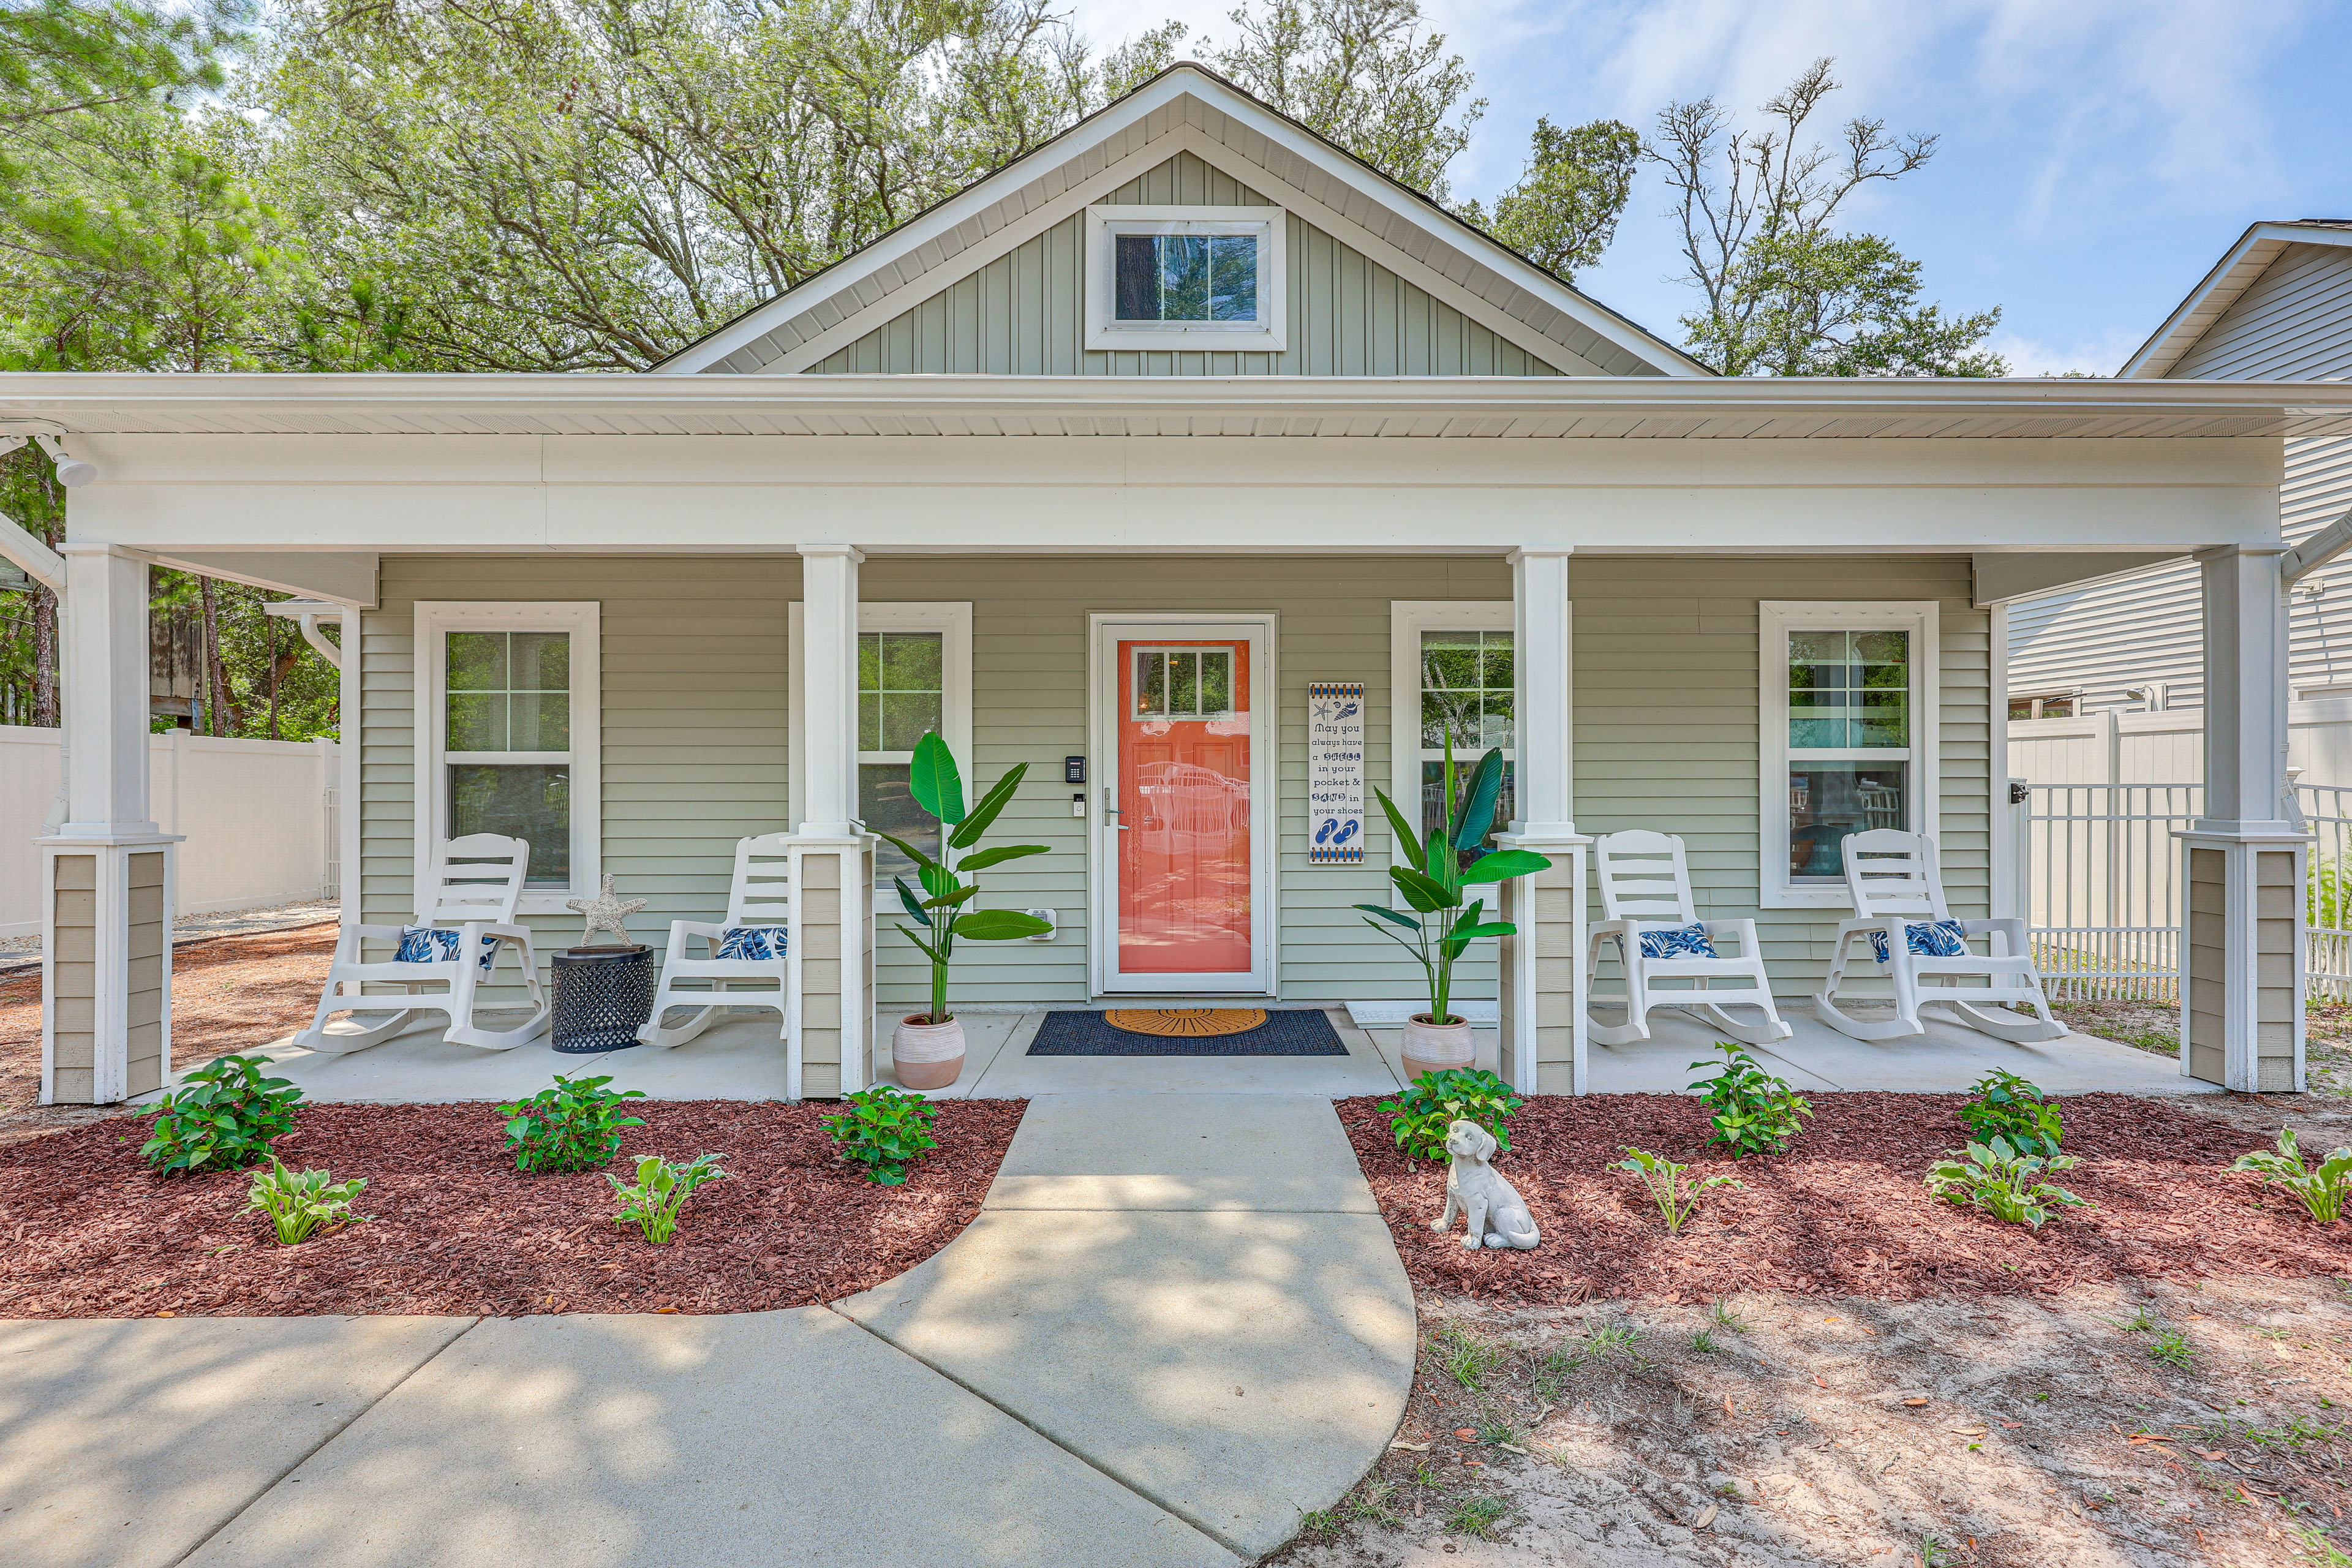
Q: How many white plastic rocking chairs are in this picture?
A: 4